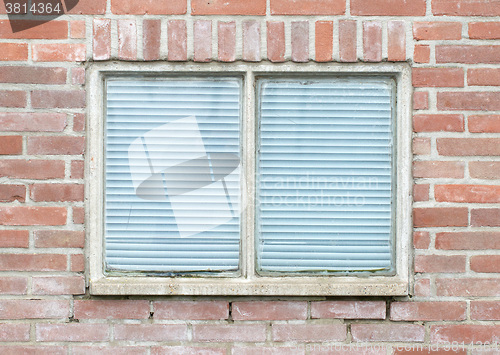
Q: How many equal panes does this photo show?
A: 2